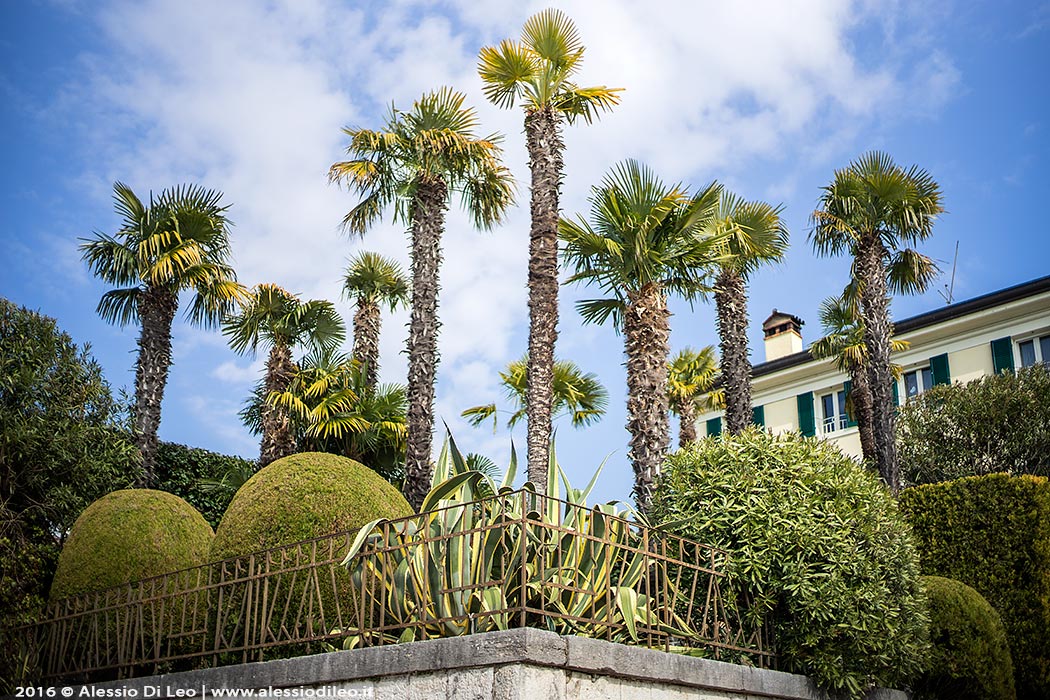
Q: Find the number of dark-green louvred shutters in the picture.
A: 7